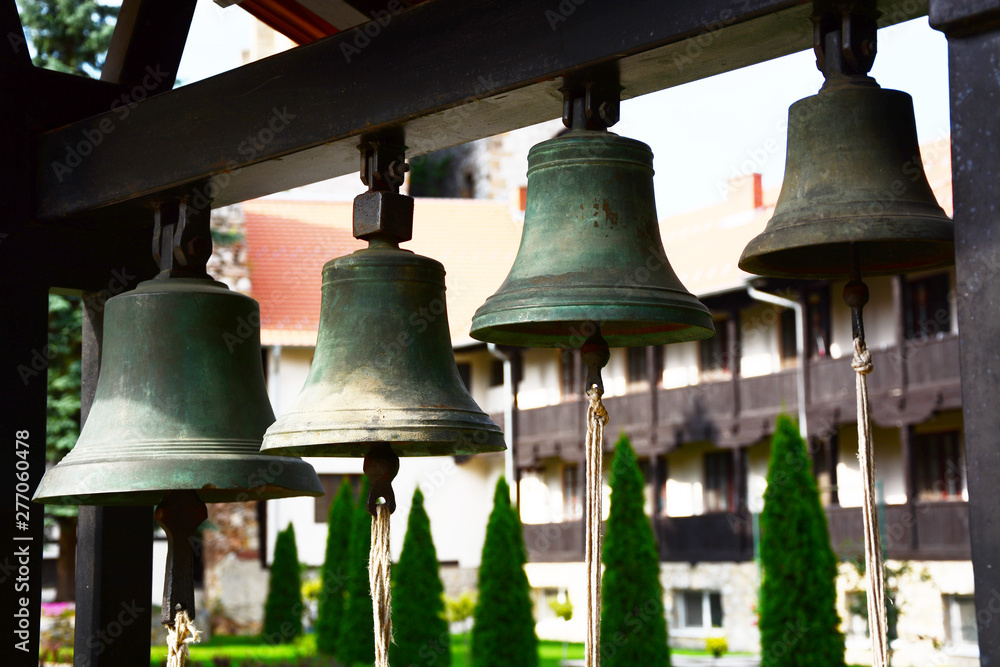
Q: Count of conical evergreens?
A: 7